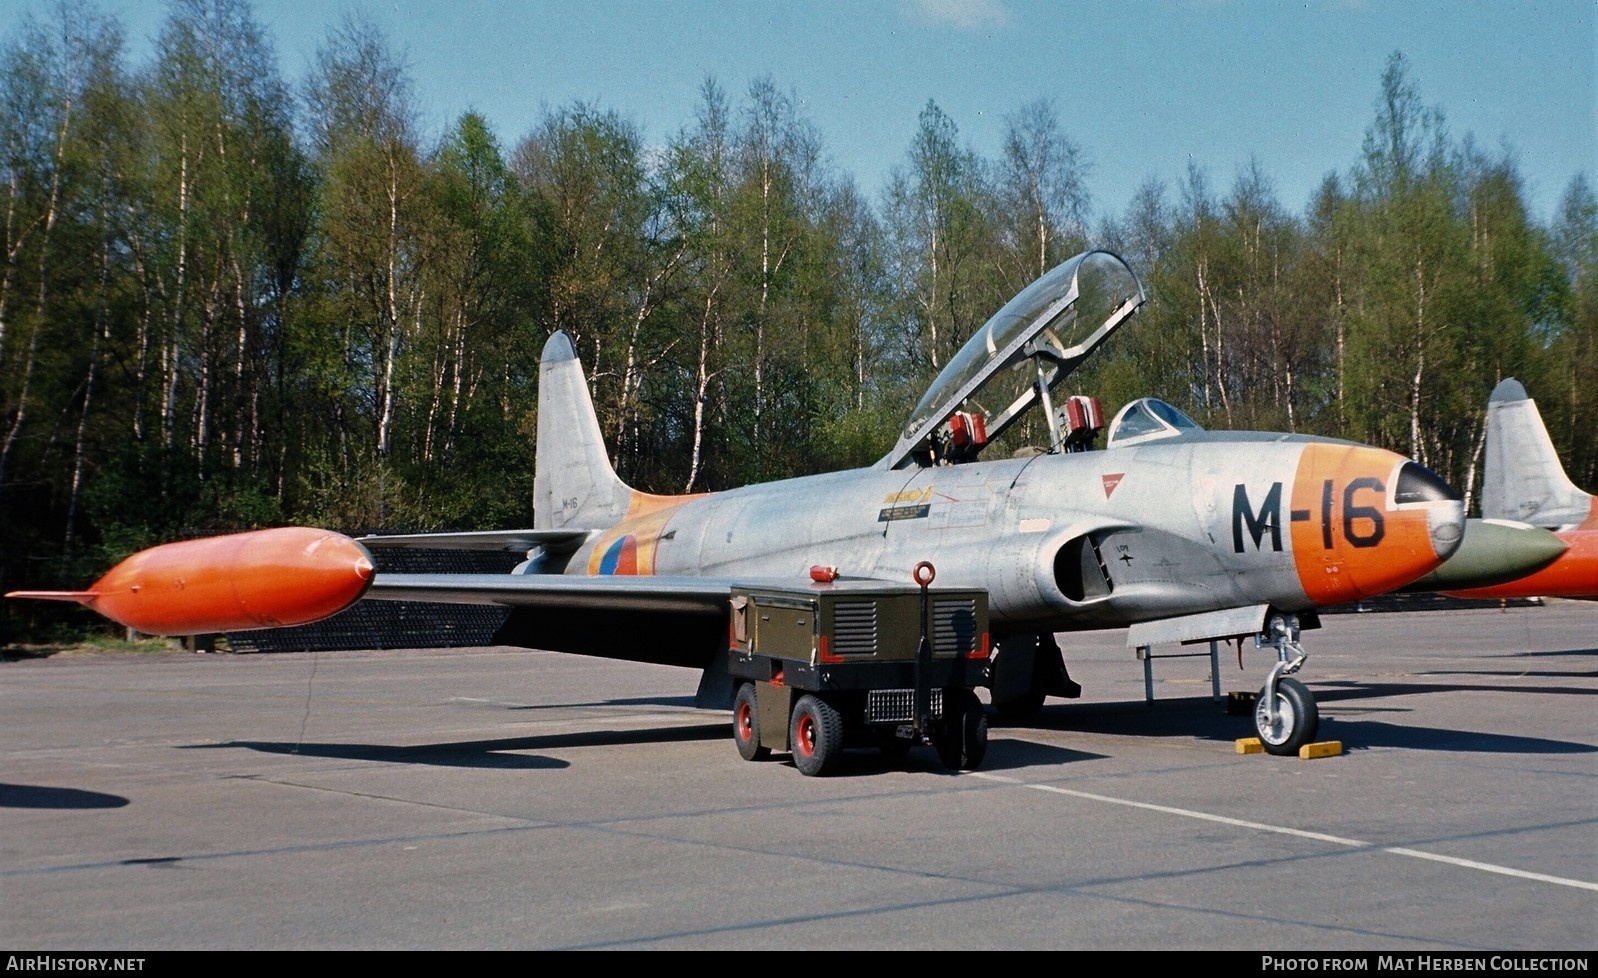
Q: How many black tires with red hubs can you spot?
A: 2